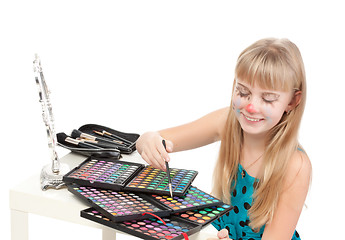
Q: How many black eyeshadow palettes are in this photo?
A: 3